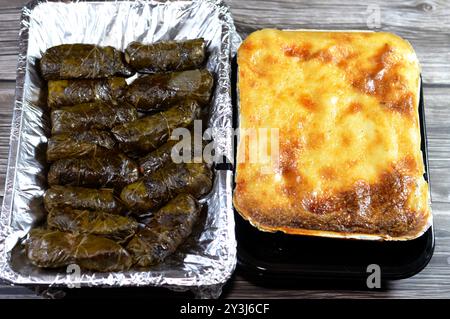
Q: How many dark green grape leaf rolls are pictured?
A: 14